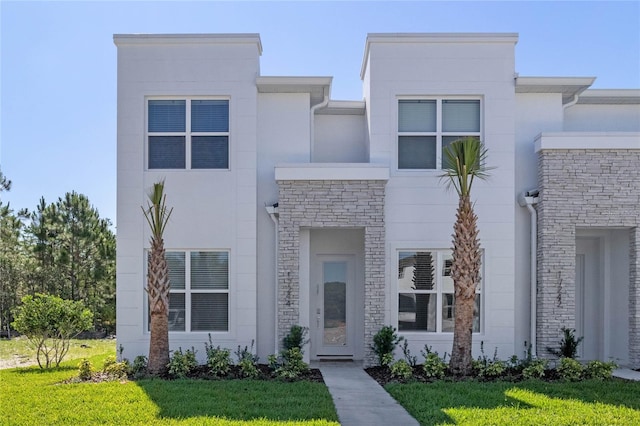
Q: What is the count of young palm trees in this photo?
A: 2